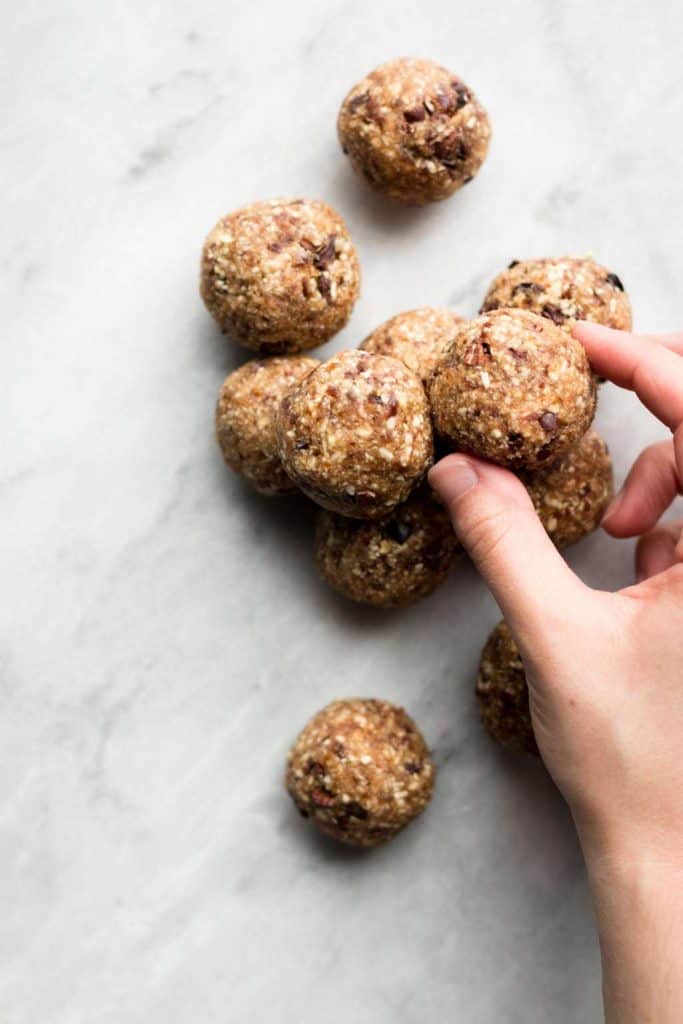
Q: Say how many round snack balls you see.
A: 11